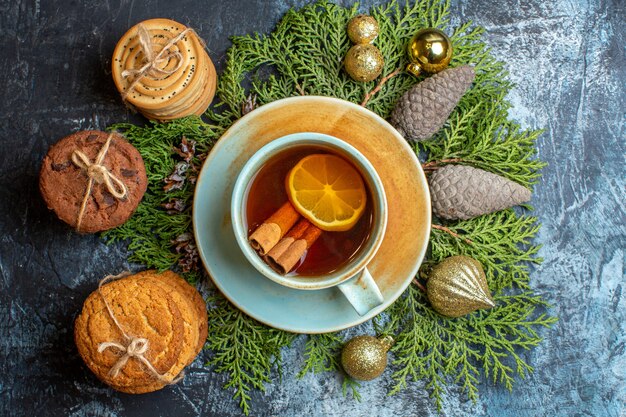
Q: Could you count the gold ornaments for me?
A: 5